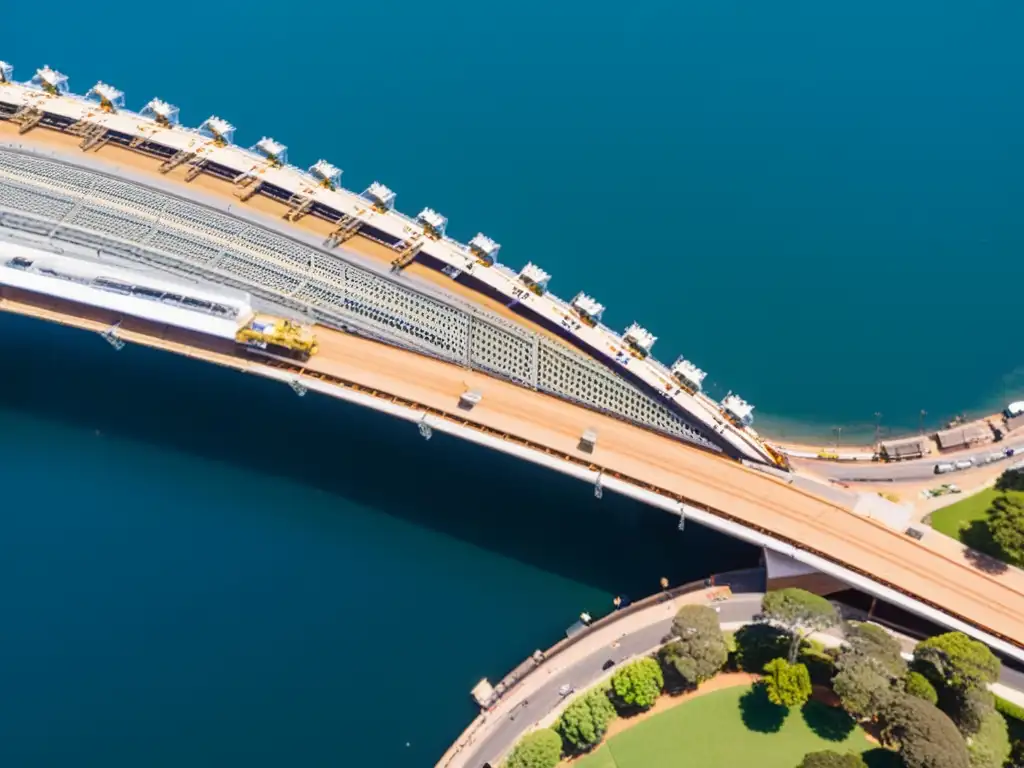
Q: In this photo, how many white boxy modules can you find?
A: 15